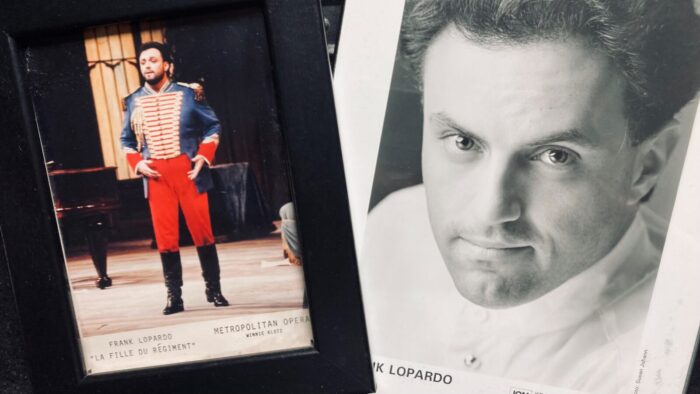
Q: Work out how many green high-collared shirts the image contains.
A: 0